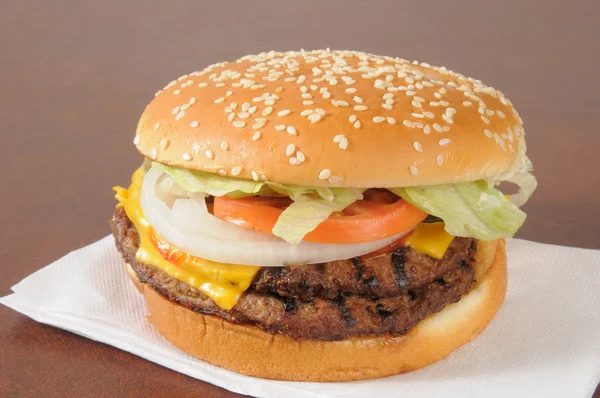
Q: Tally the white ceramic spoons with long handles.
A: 0